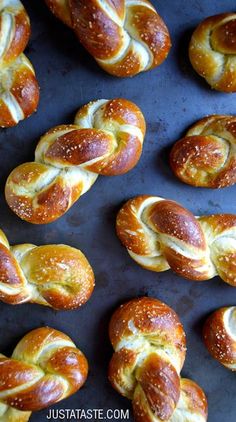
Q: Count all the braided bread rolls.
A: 10